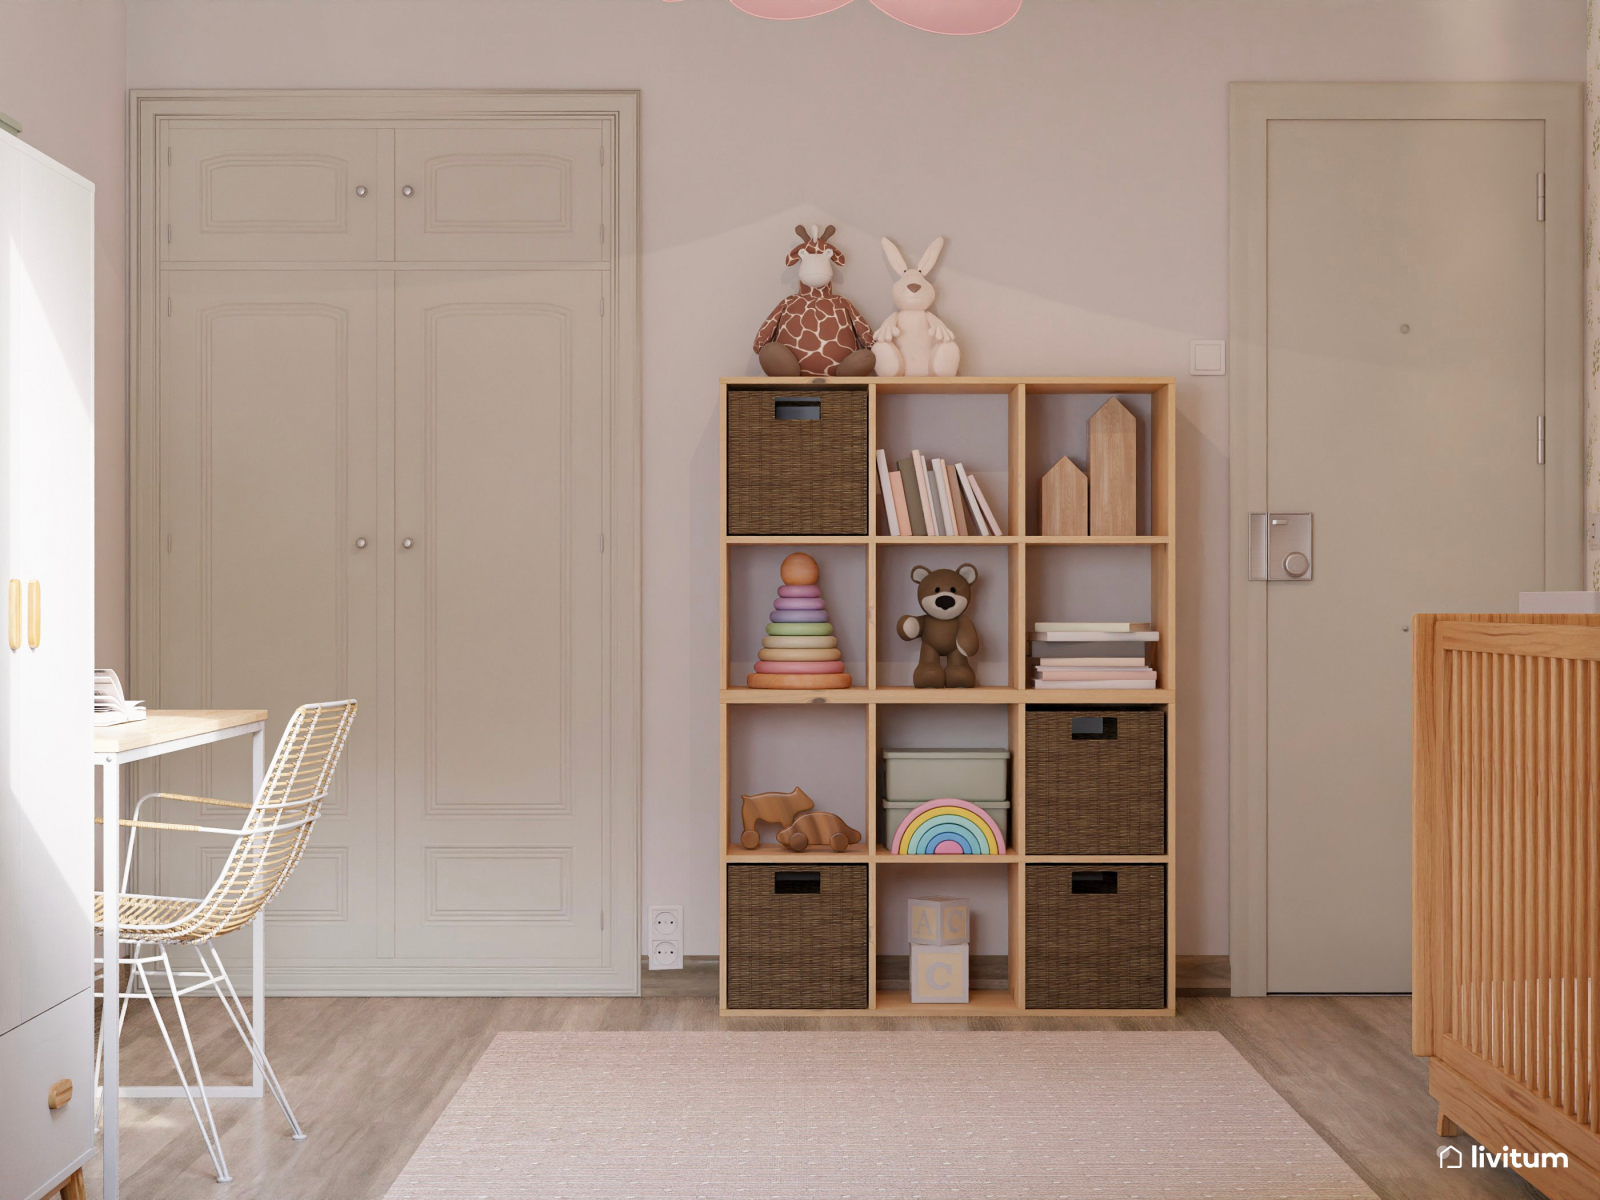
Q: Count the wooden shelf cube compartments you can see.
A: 12